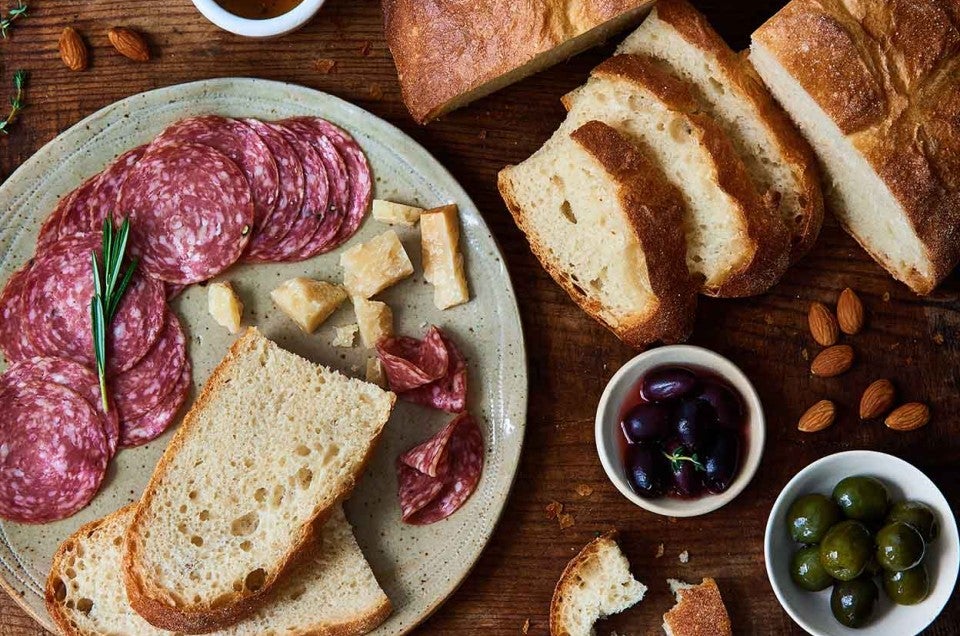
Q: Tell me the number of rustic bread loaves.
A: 2